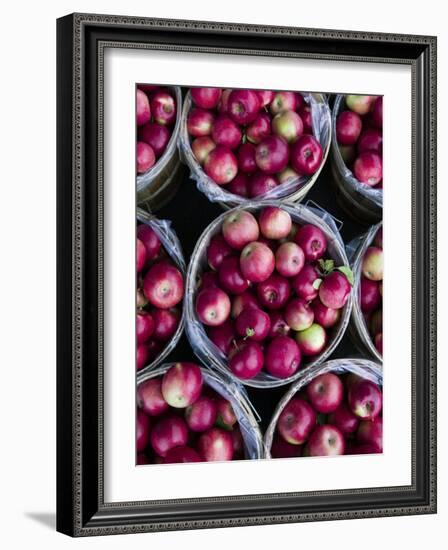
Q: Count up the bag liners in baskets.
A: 8